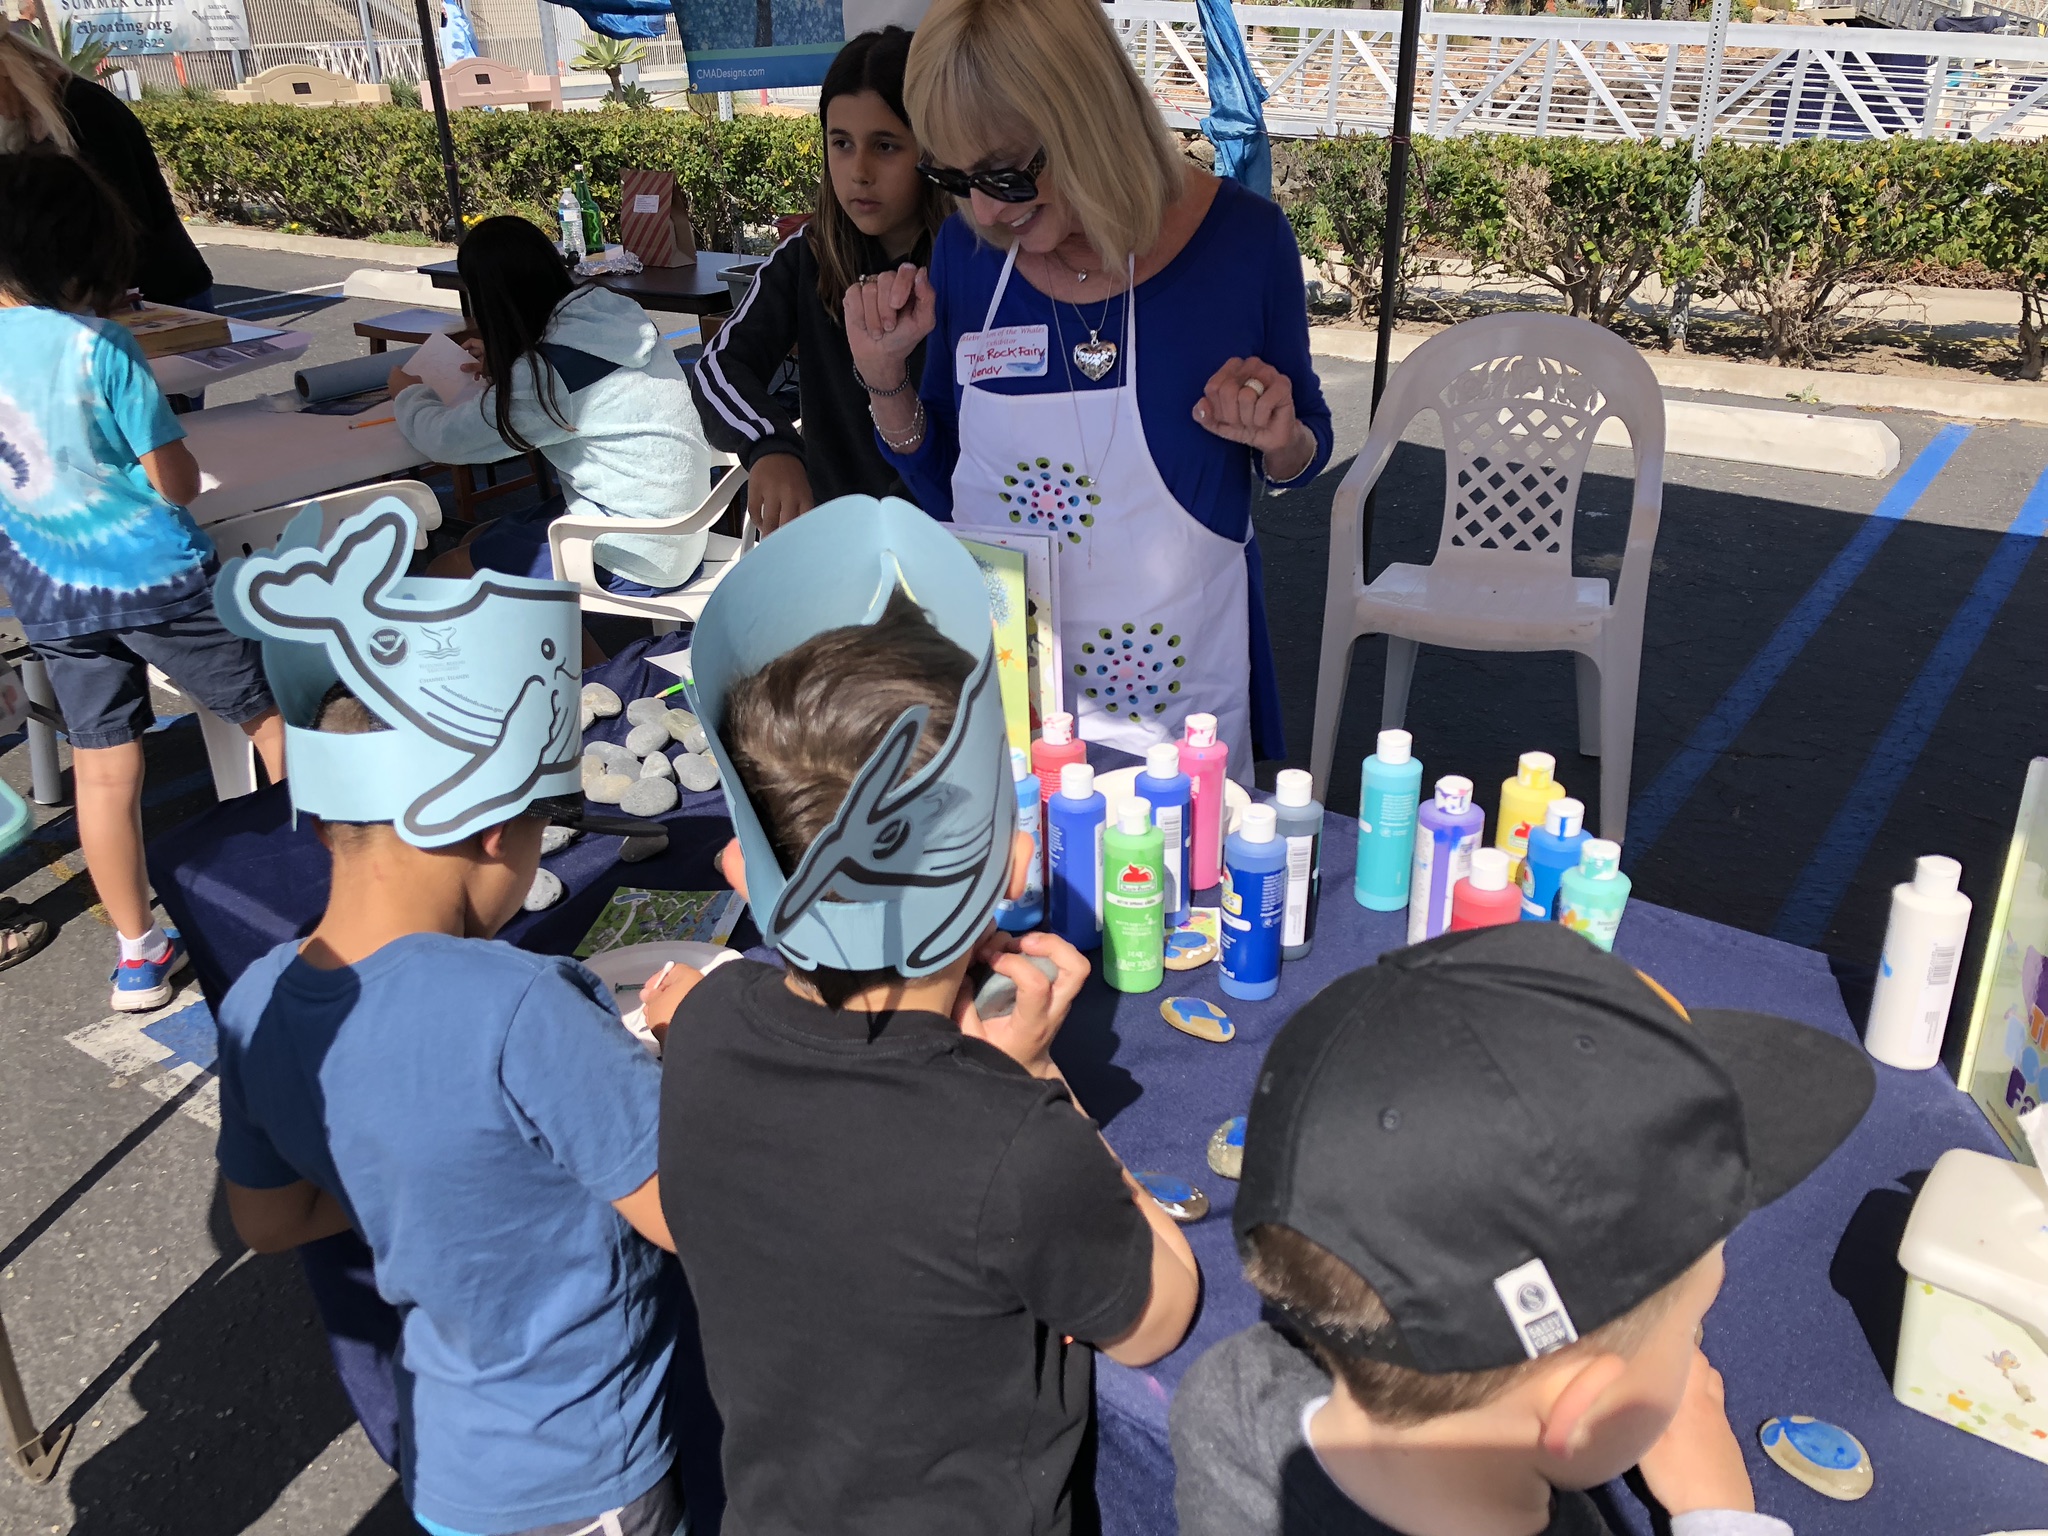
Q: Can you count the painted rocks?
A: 5